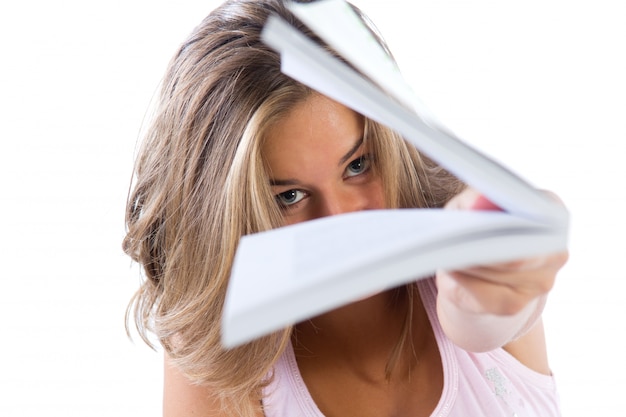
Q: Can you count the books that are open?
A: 1